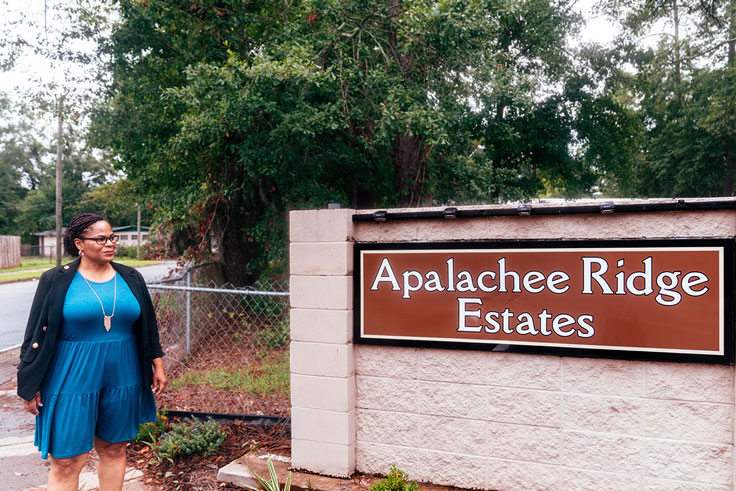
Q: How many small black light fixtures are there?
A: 4